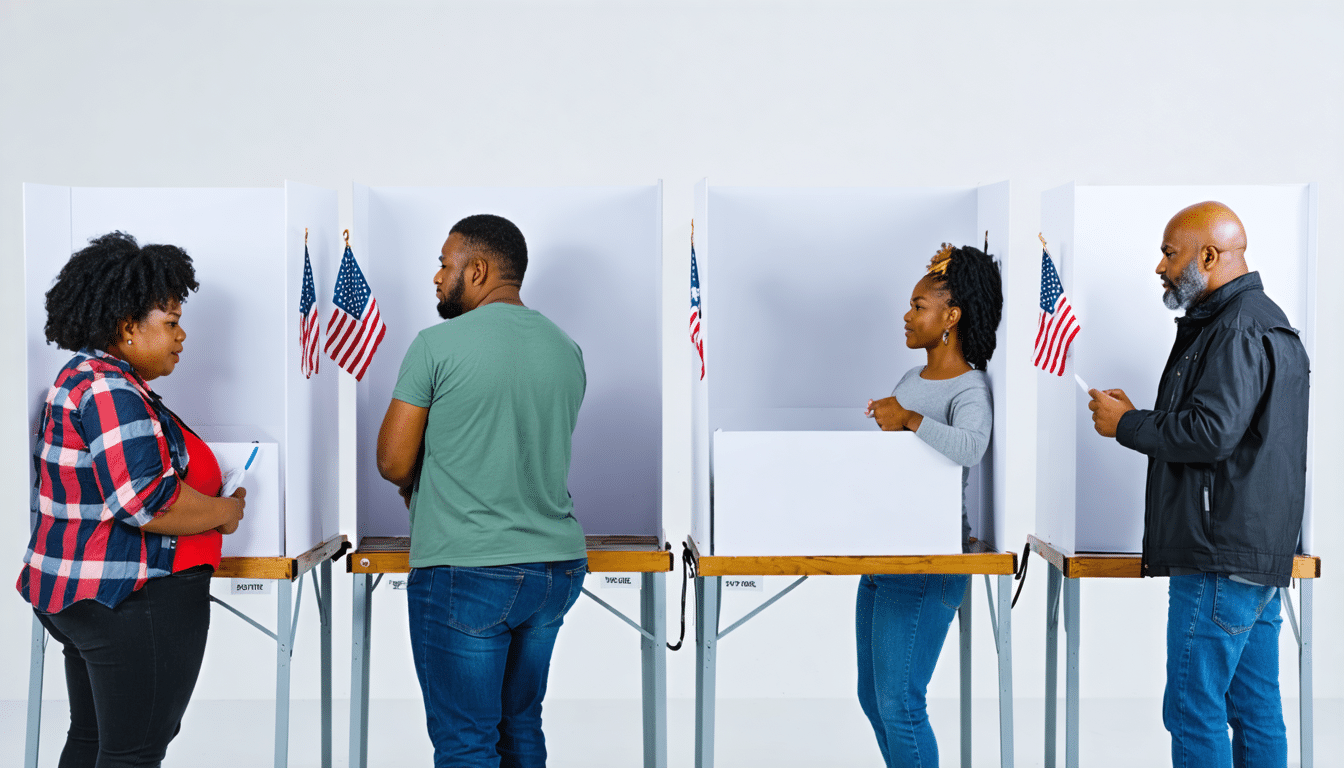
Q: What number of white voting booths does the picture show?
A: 4